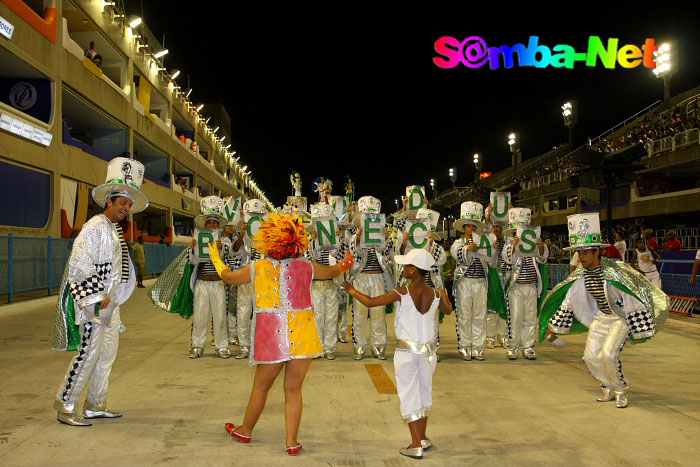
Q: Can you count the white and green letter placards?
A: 11